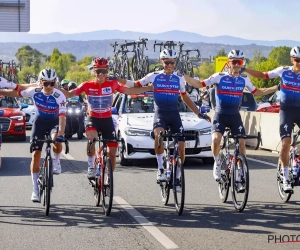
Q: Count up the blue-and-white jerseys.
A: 4